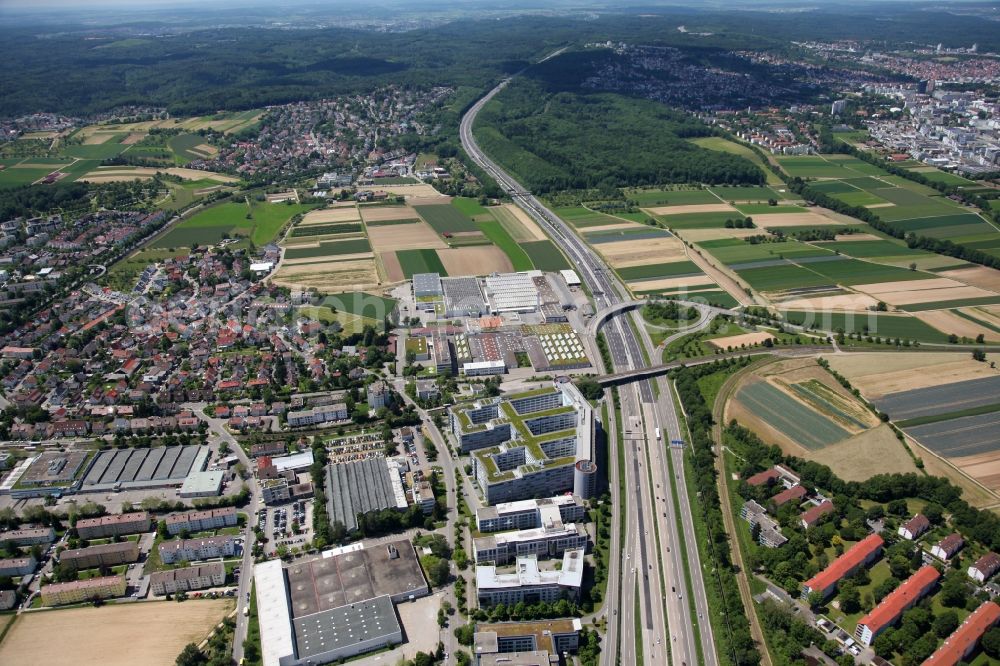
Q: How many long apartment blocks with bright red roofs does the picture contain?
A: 3